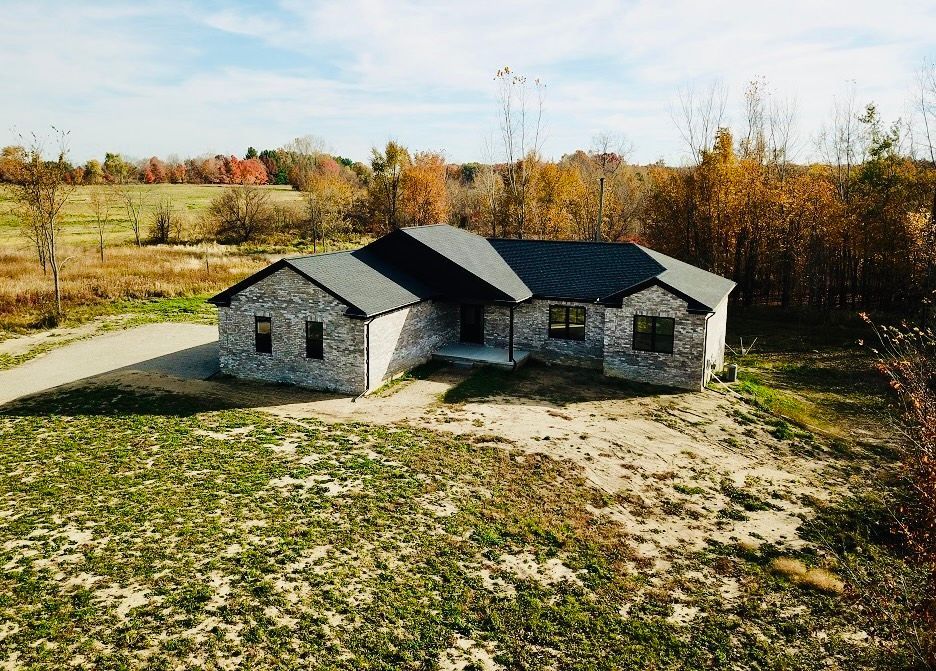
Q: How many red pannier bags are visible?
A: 0